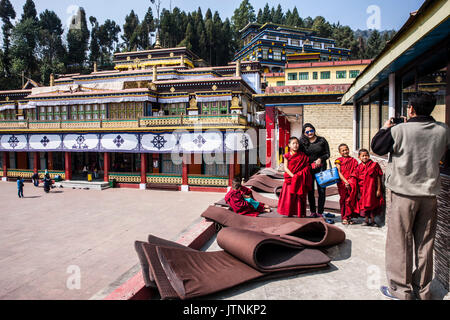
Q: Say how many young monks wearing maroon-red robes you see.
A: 4